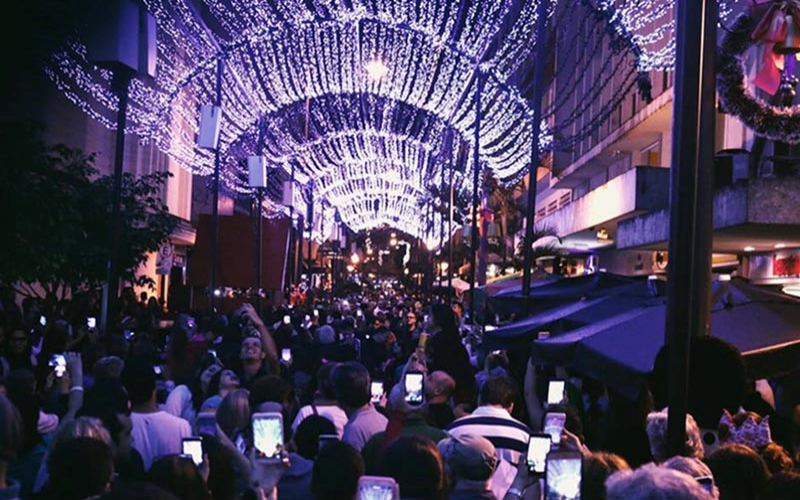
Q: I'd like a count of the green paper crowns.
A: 0